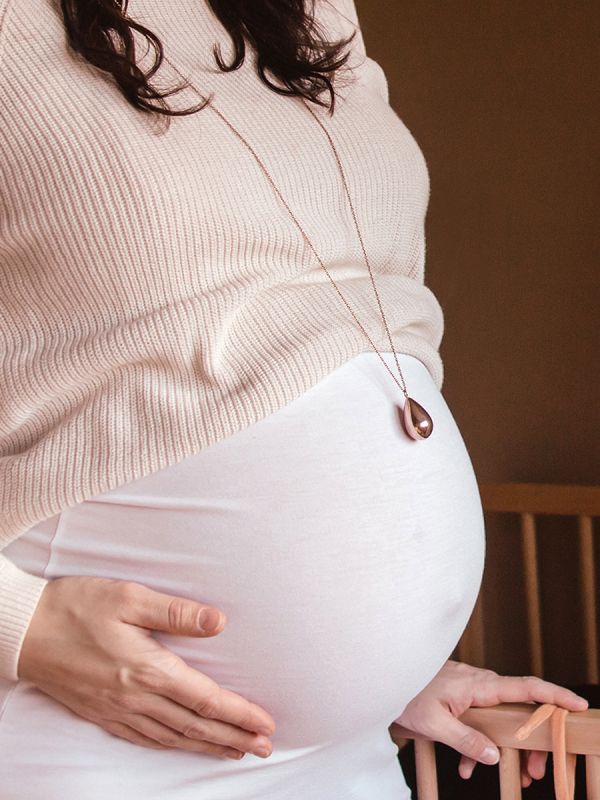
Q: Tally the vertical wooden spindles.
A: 6